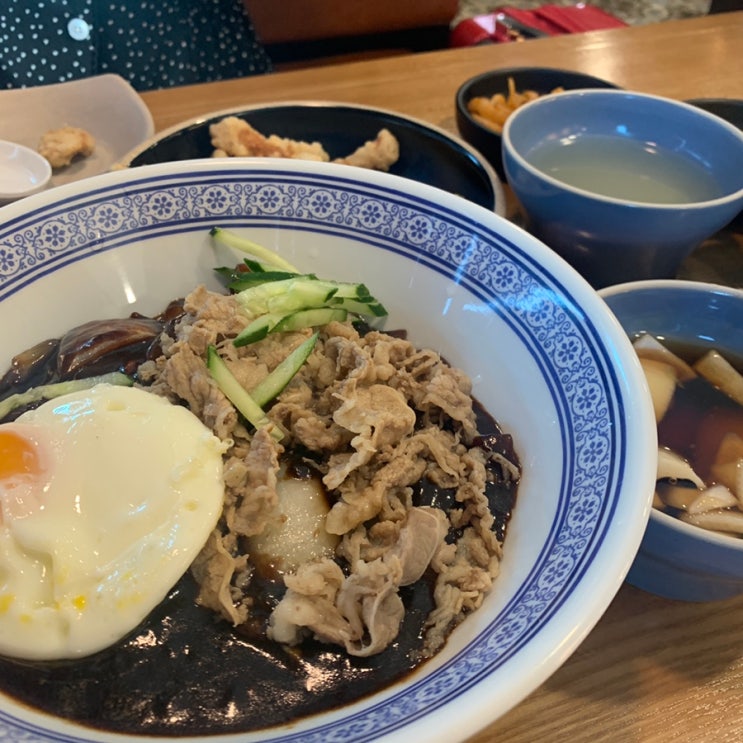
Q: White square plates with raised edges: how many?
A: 1